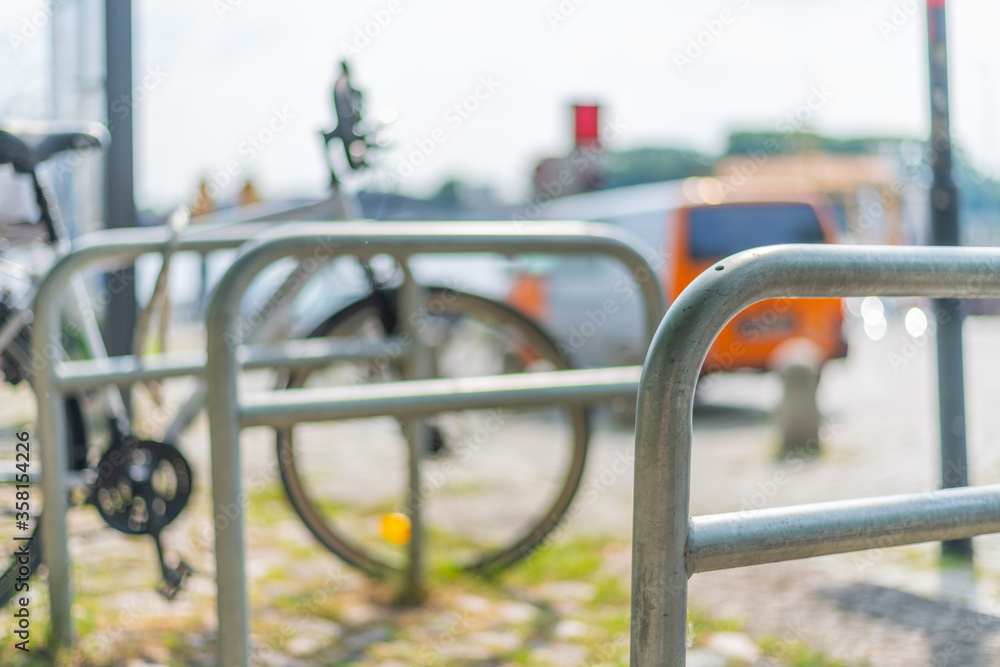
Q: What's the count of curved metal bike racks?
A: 3